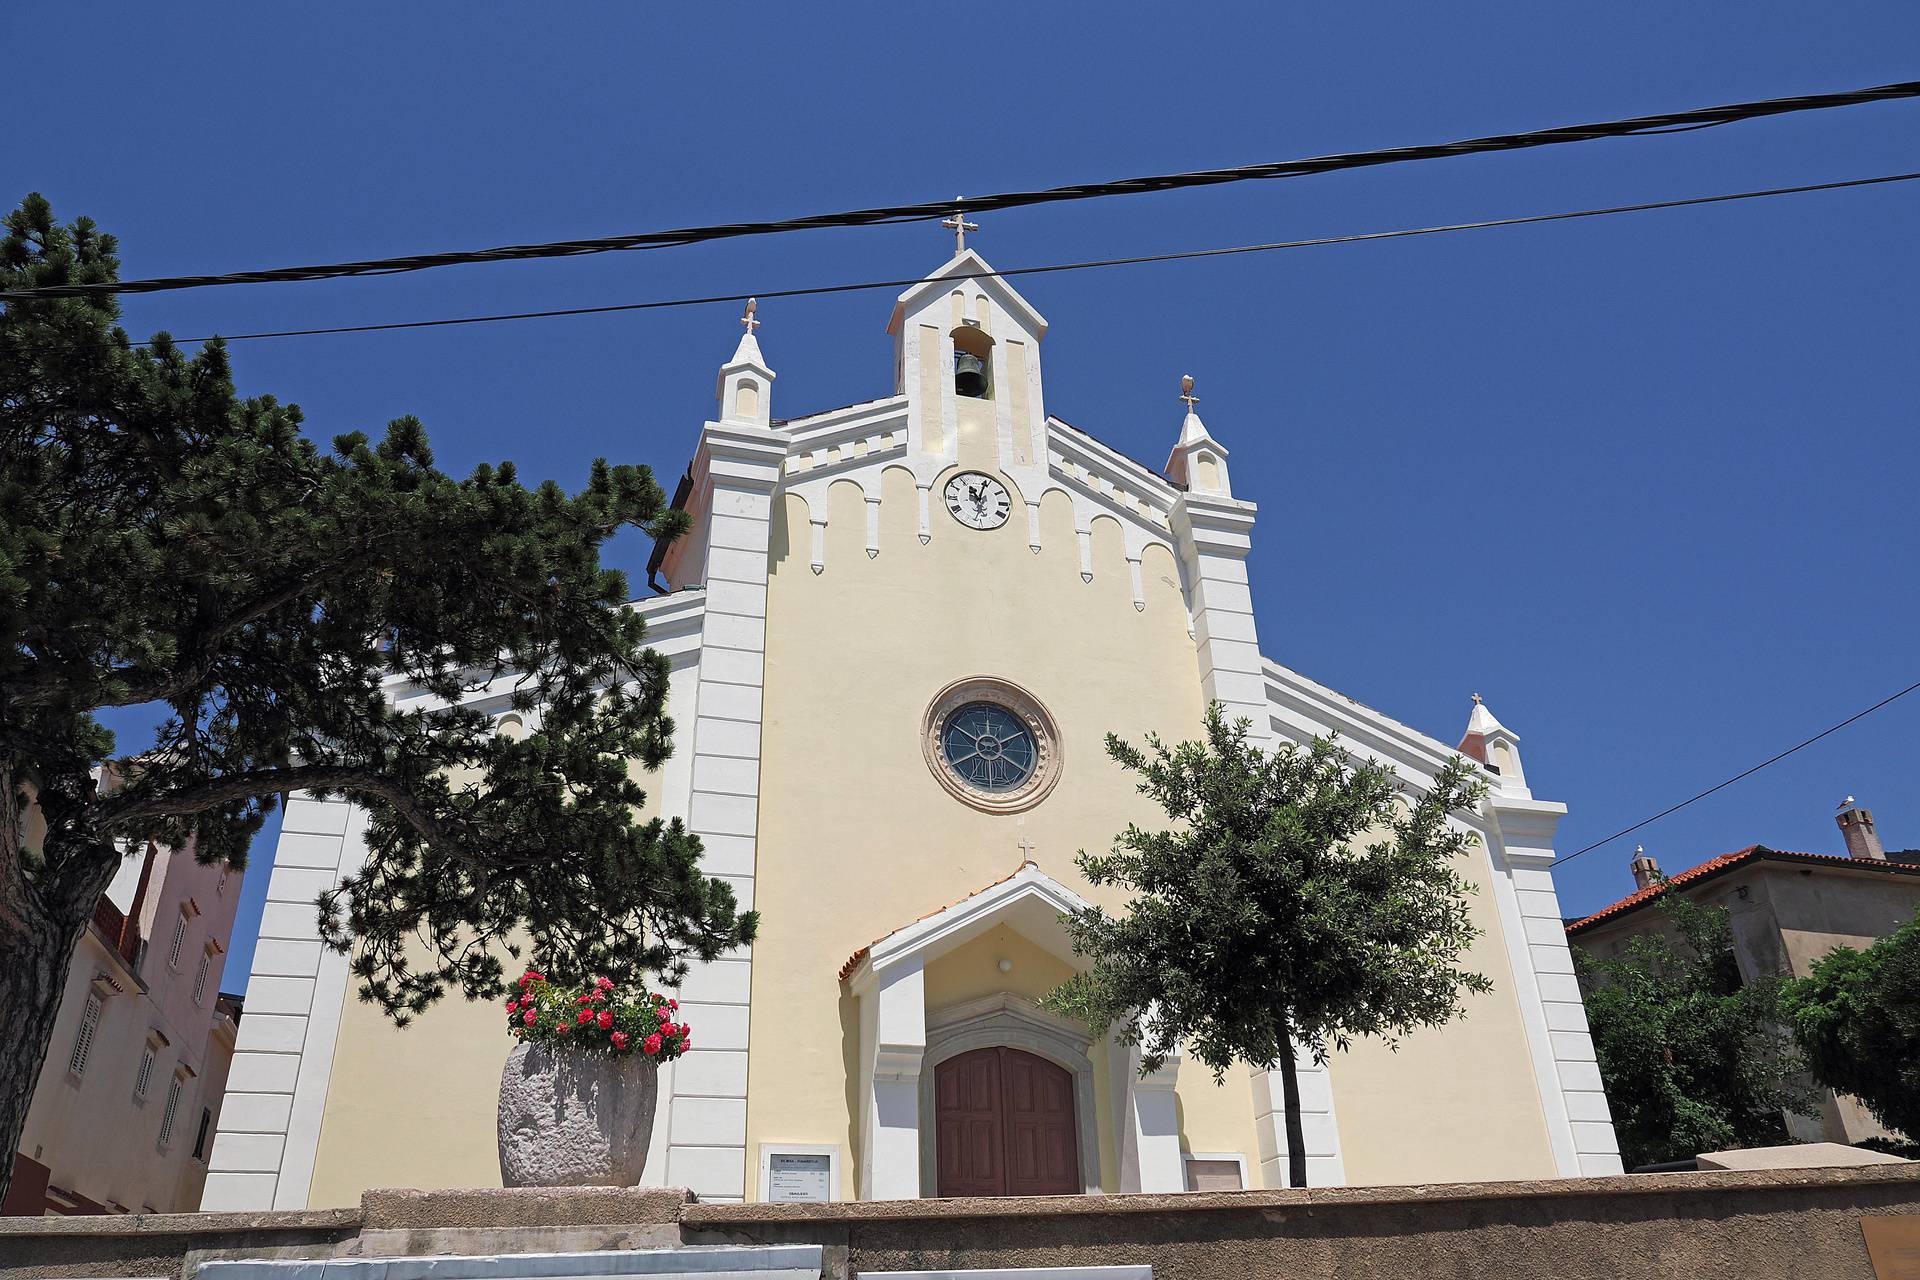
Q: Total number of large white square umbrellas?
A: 0